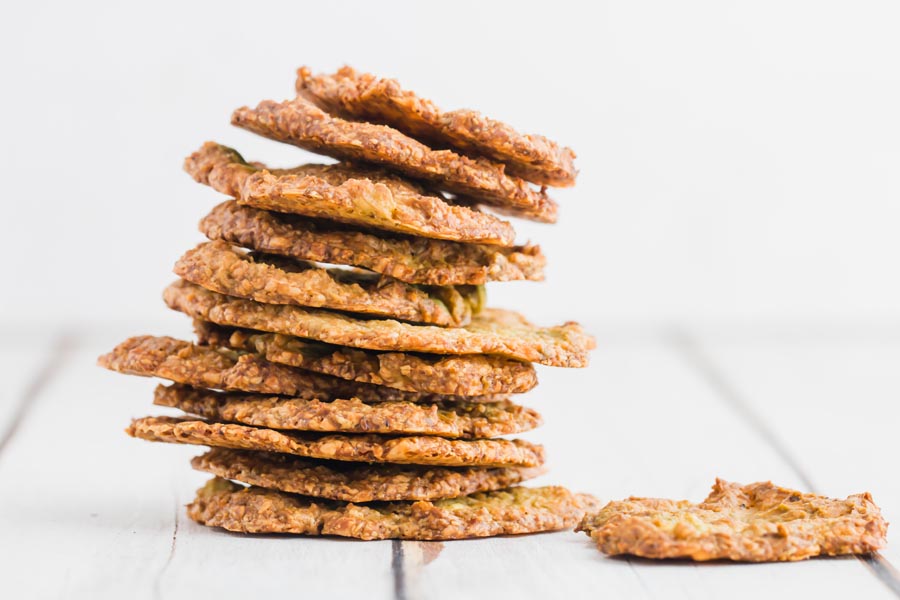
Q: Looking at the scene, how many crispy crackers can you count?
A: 13